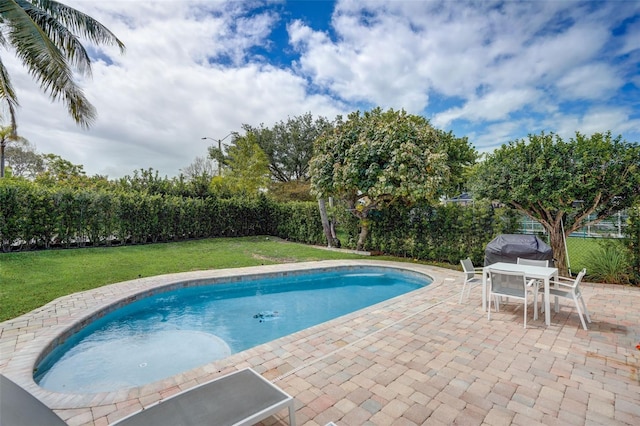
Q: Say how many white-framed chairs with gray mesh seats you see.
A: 4